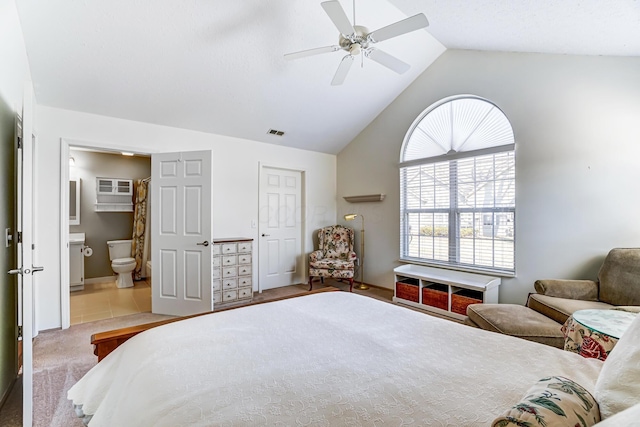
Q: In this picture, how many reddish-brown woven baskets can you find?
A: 3